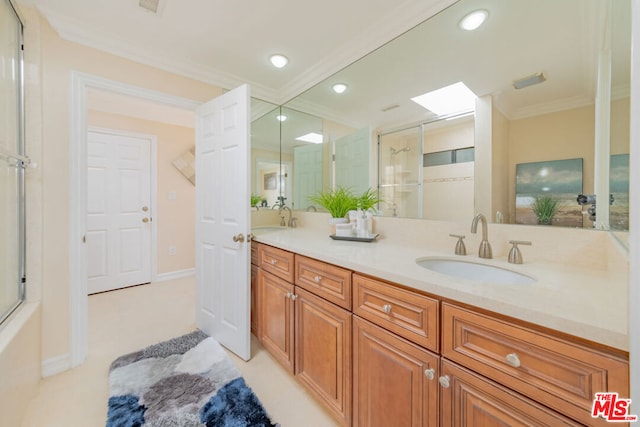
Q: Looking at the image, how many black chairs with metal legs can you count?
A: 0